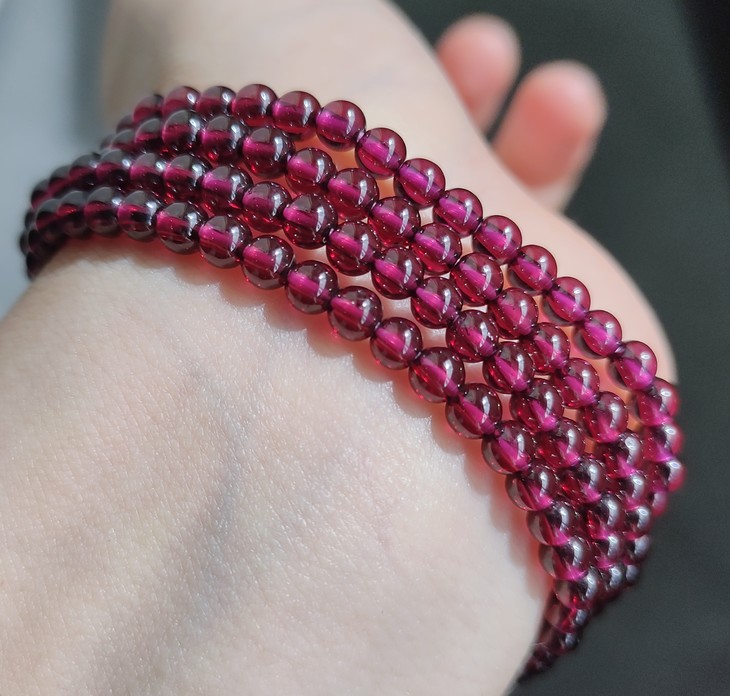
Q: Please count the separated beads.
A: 0